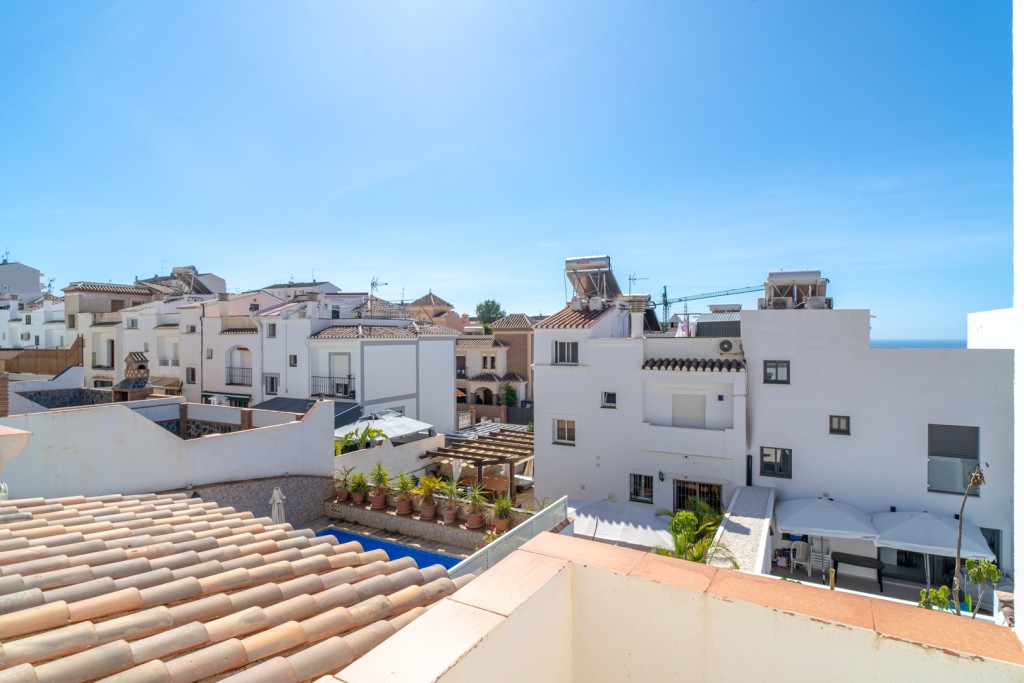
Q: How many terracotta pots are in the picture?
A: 8